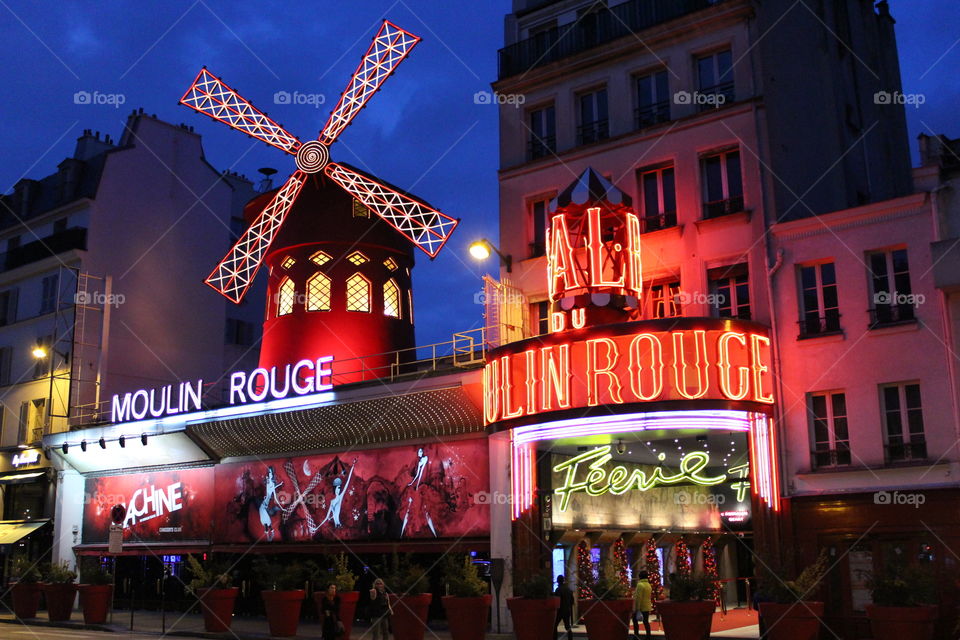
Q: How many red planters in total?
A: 13